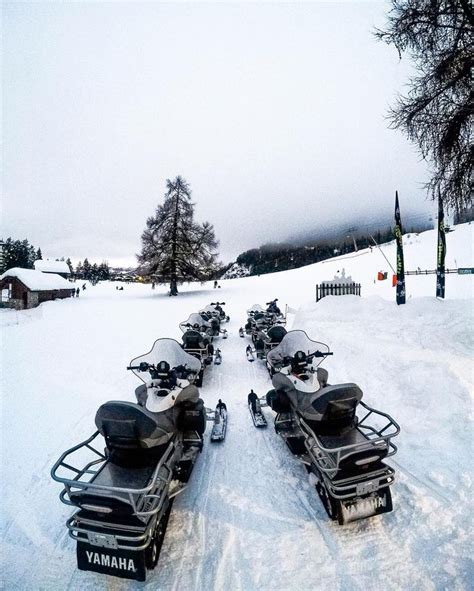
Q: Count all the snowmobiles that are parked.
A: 8